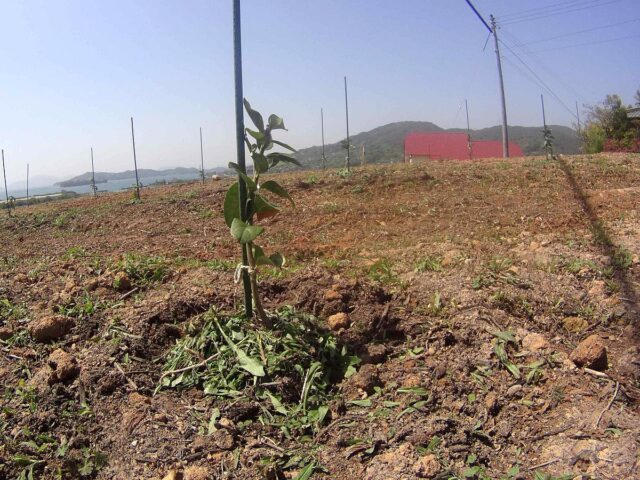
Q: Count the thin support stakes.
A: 11